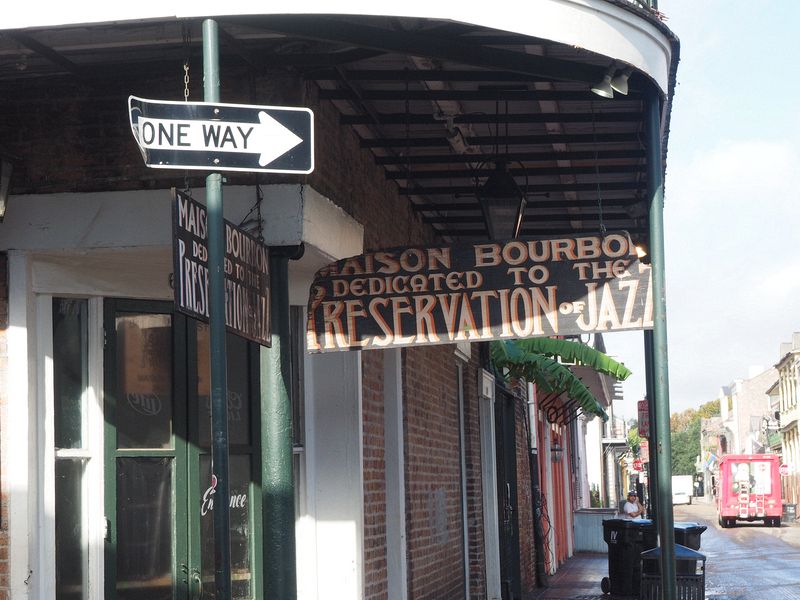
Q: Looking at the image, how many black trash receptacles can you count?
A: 3